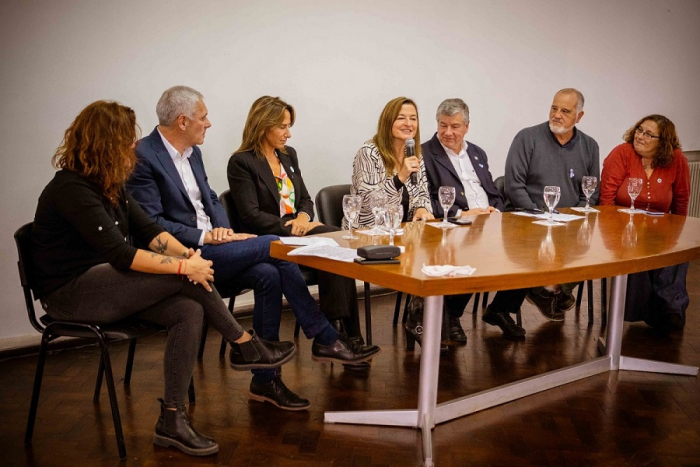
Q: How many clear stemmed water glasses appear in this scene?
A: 7